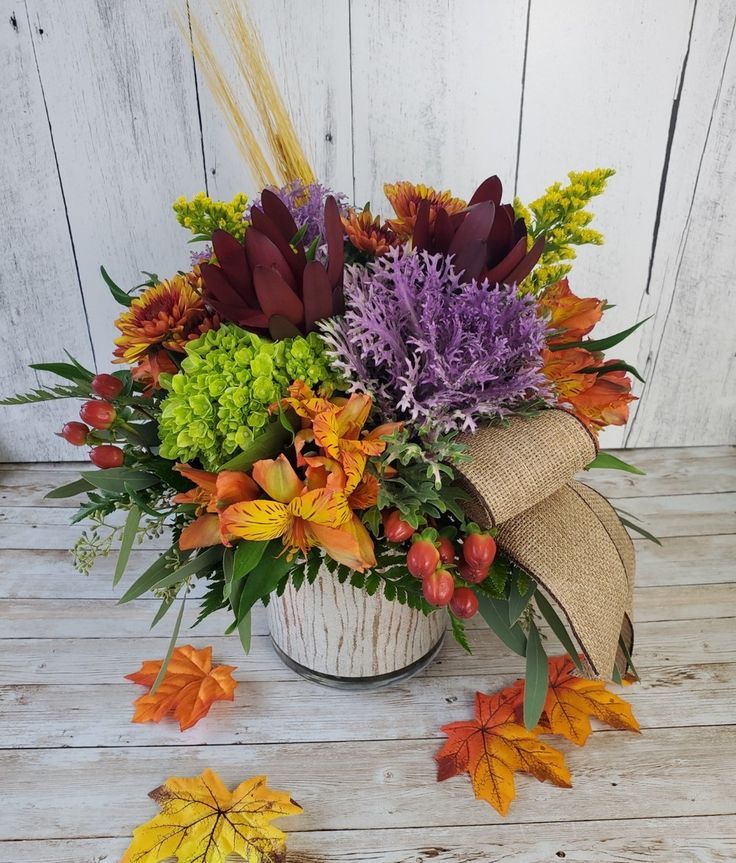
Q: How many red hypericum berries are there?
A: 11